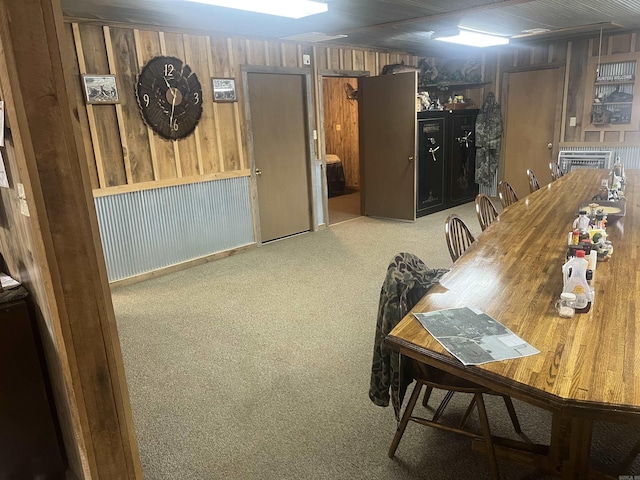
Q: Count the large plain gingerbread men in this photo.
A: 0